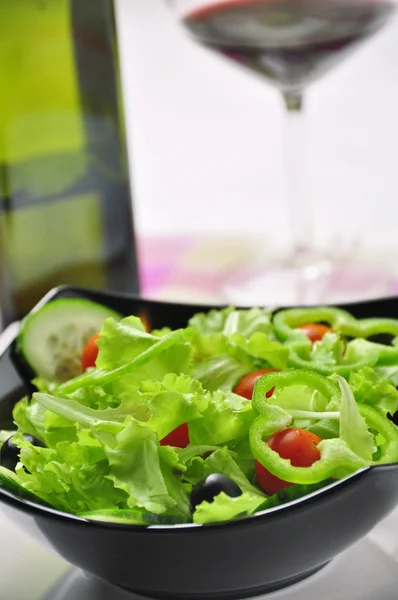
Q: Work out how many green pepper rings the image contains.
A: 2